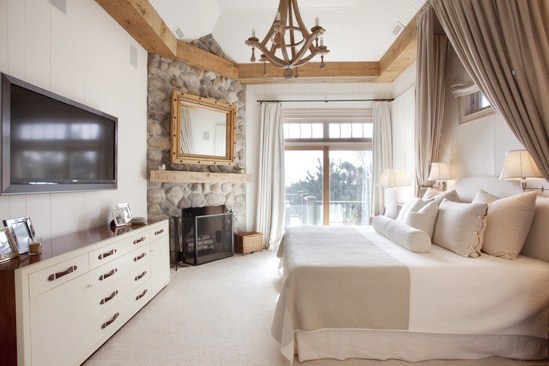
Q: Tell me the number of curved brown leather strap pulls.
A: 10